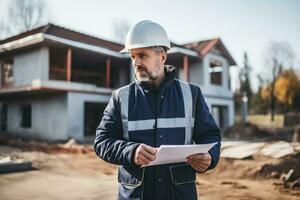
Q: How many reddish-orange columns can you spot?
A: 3